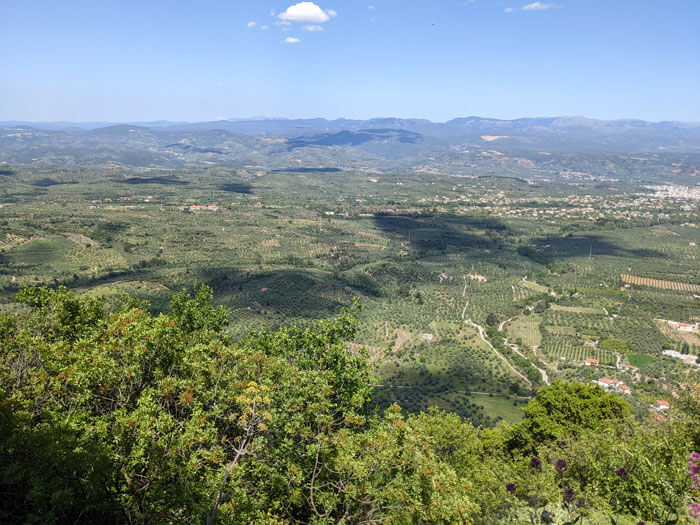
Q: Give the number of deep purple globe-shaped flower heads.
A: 5